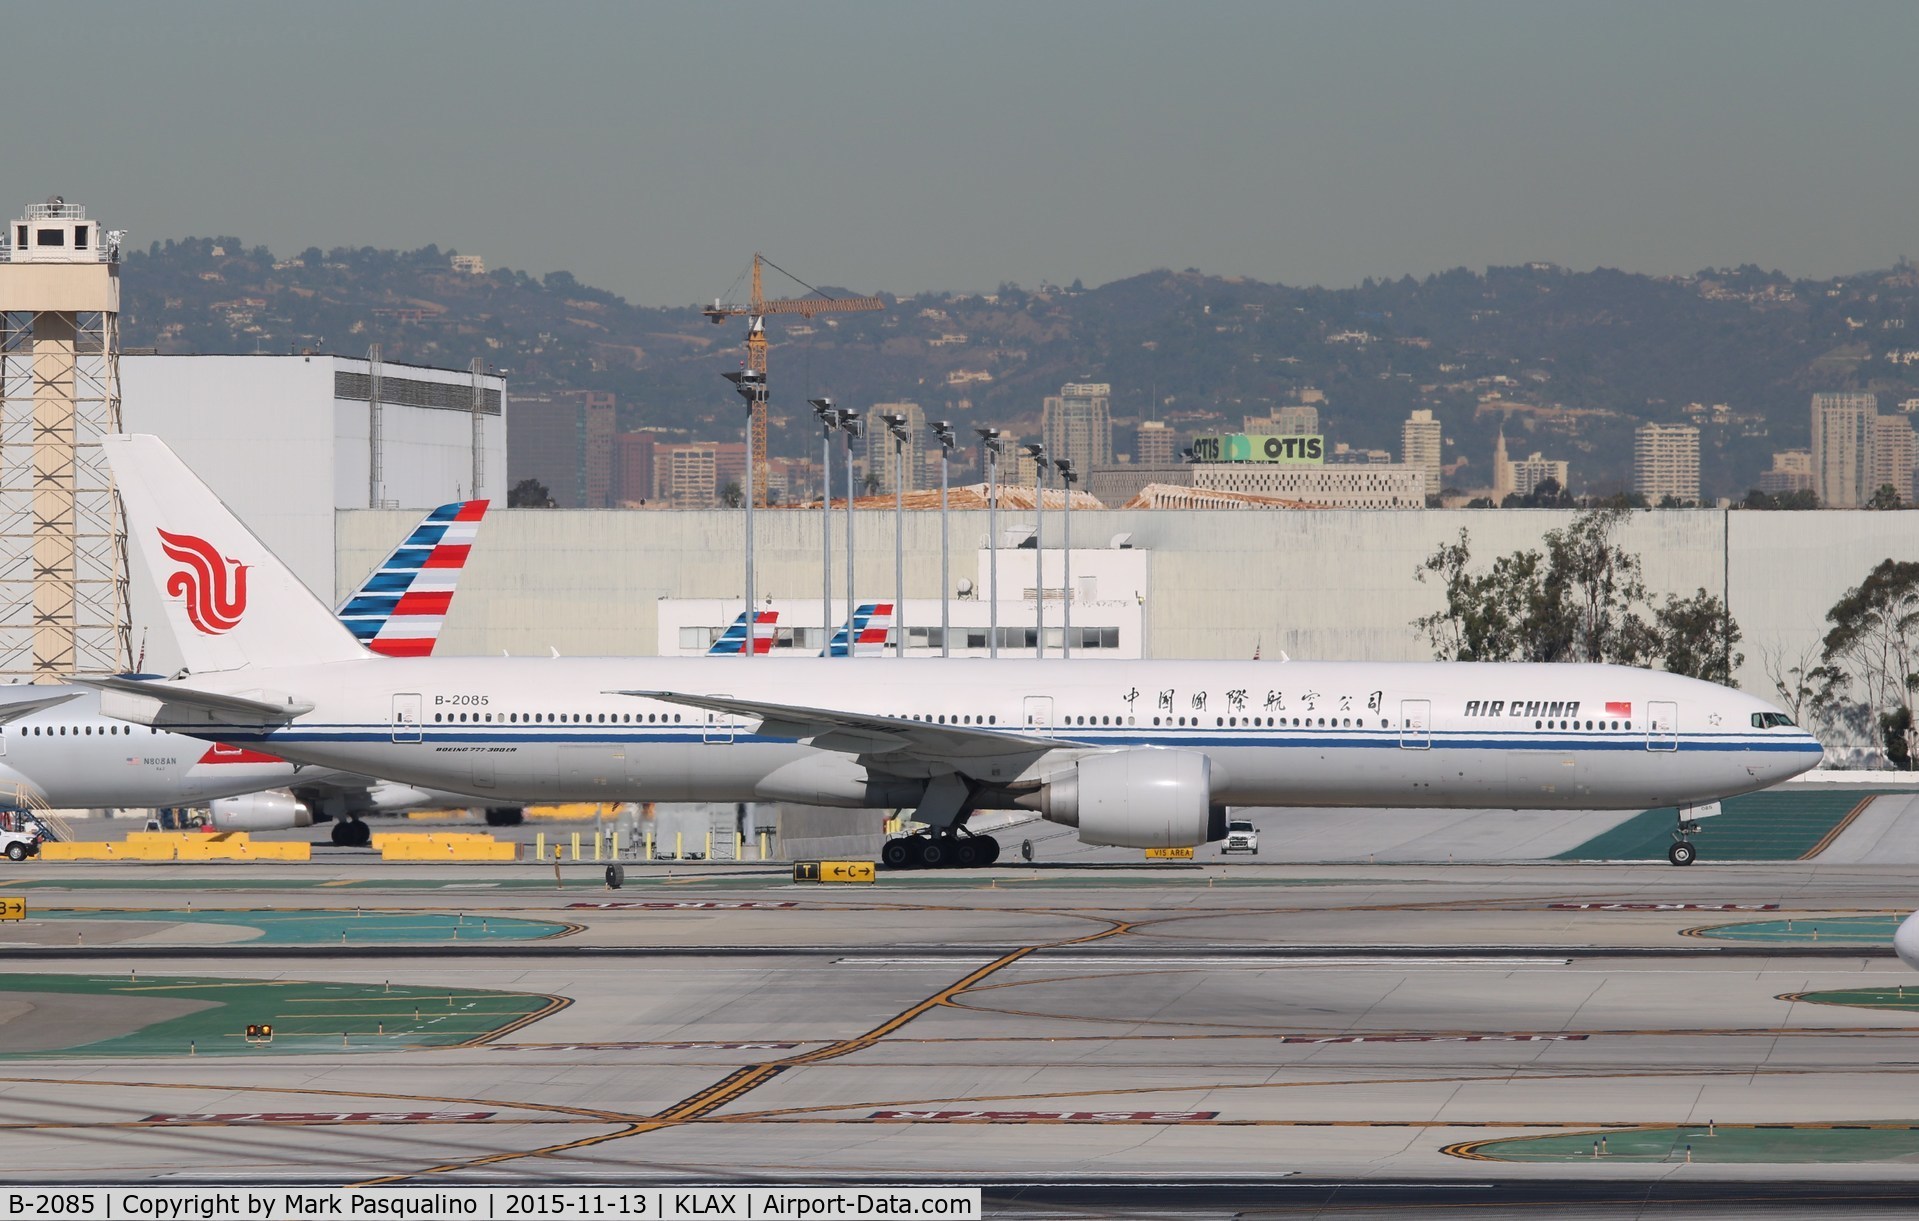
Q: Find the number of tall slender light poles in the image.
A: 8